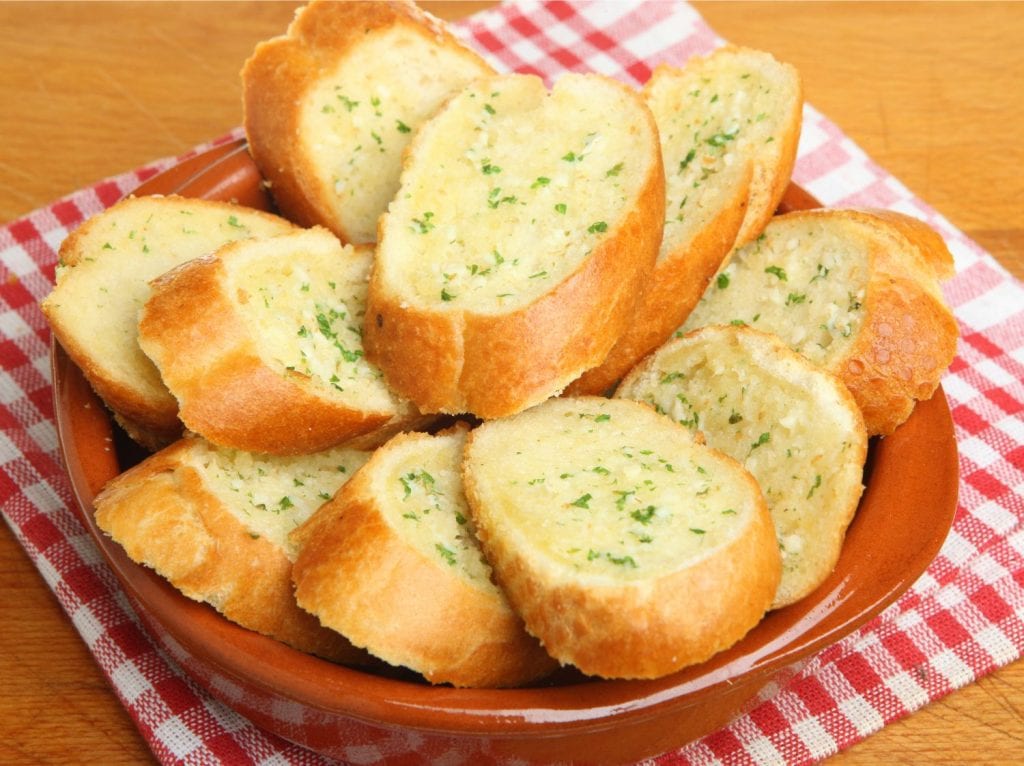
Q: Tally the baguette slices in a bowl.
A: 10